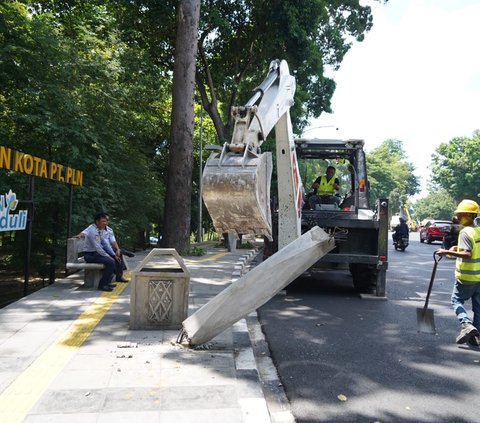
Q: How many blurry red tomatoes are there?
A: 0